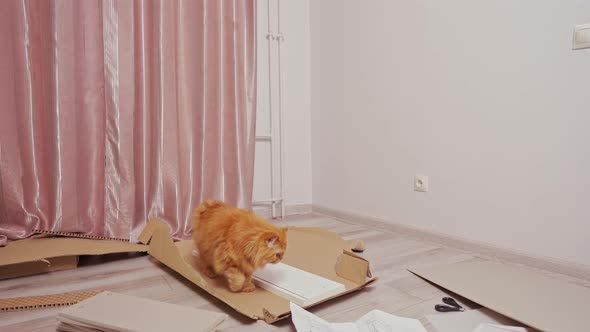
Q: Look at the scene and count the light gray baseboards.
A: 2